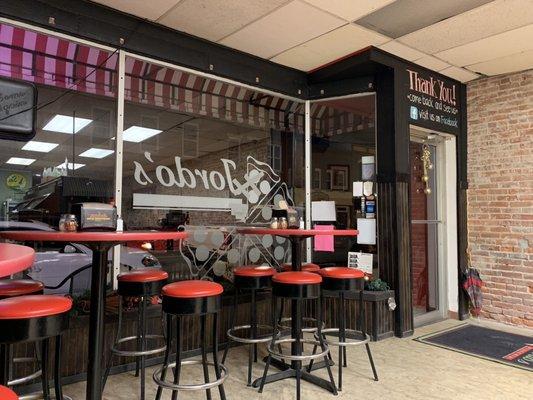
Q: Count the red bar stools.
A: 9